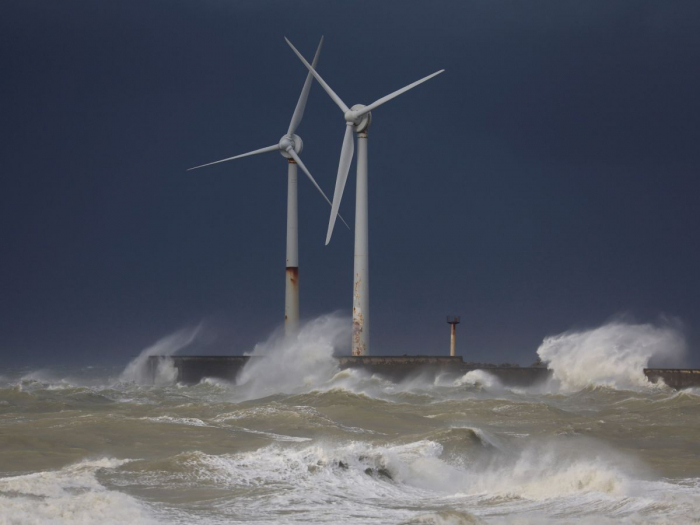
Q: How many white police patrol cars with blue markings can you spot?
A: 0